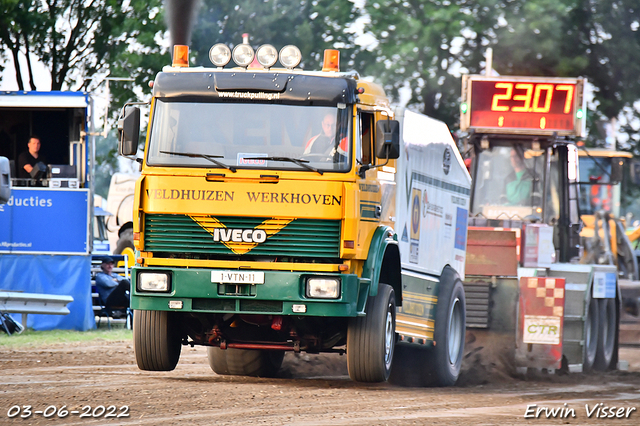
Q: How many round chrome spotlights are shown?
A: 4